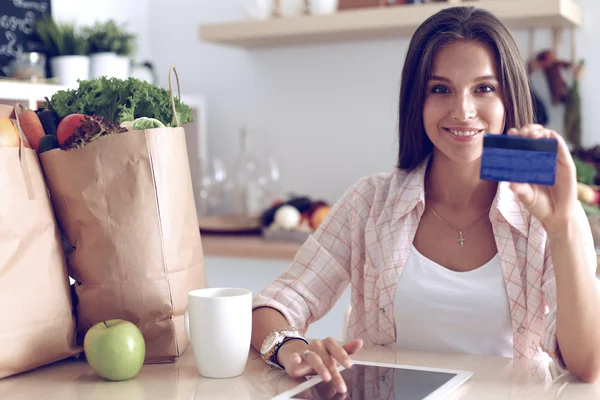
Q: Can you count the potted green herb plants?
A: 2